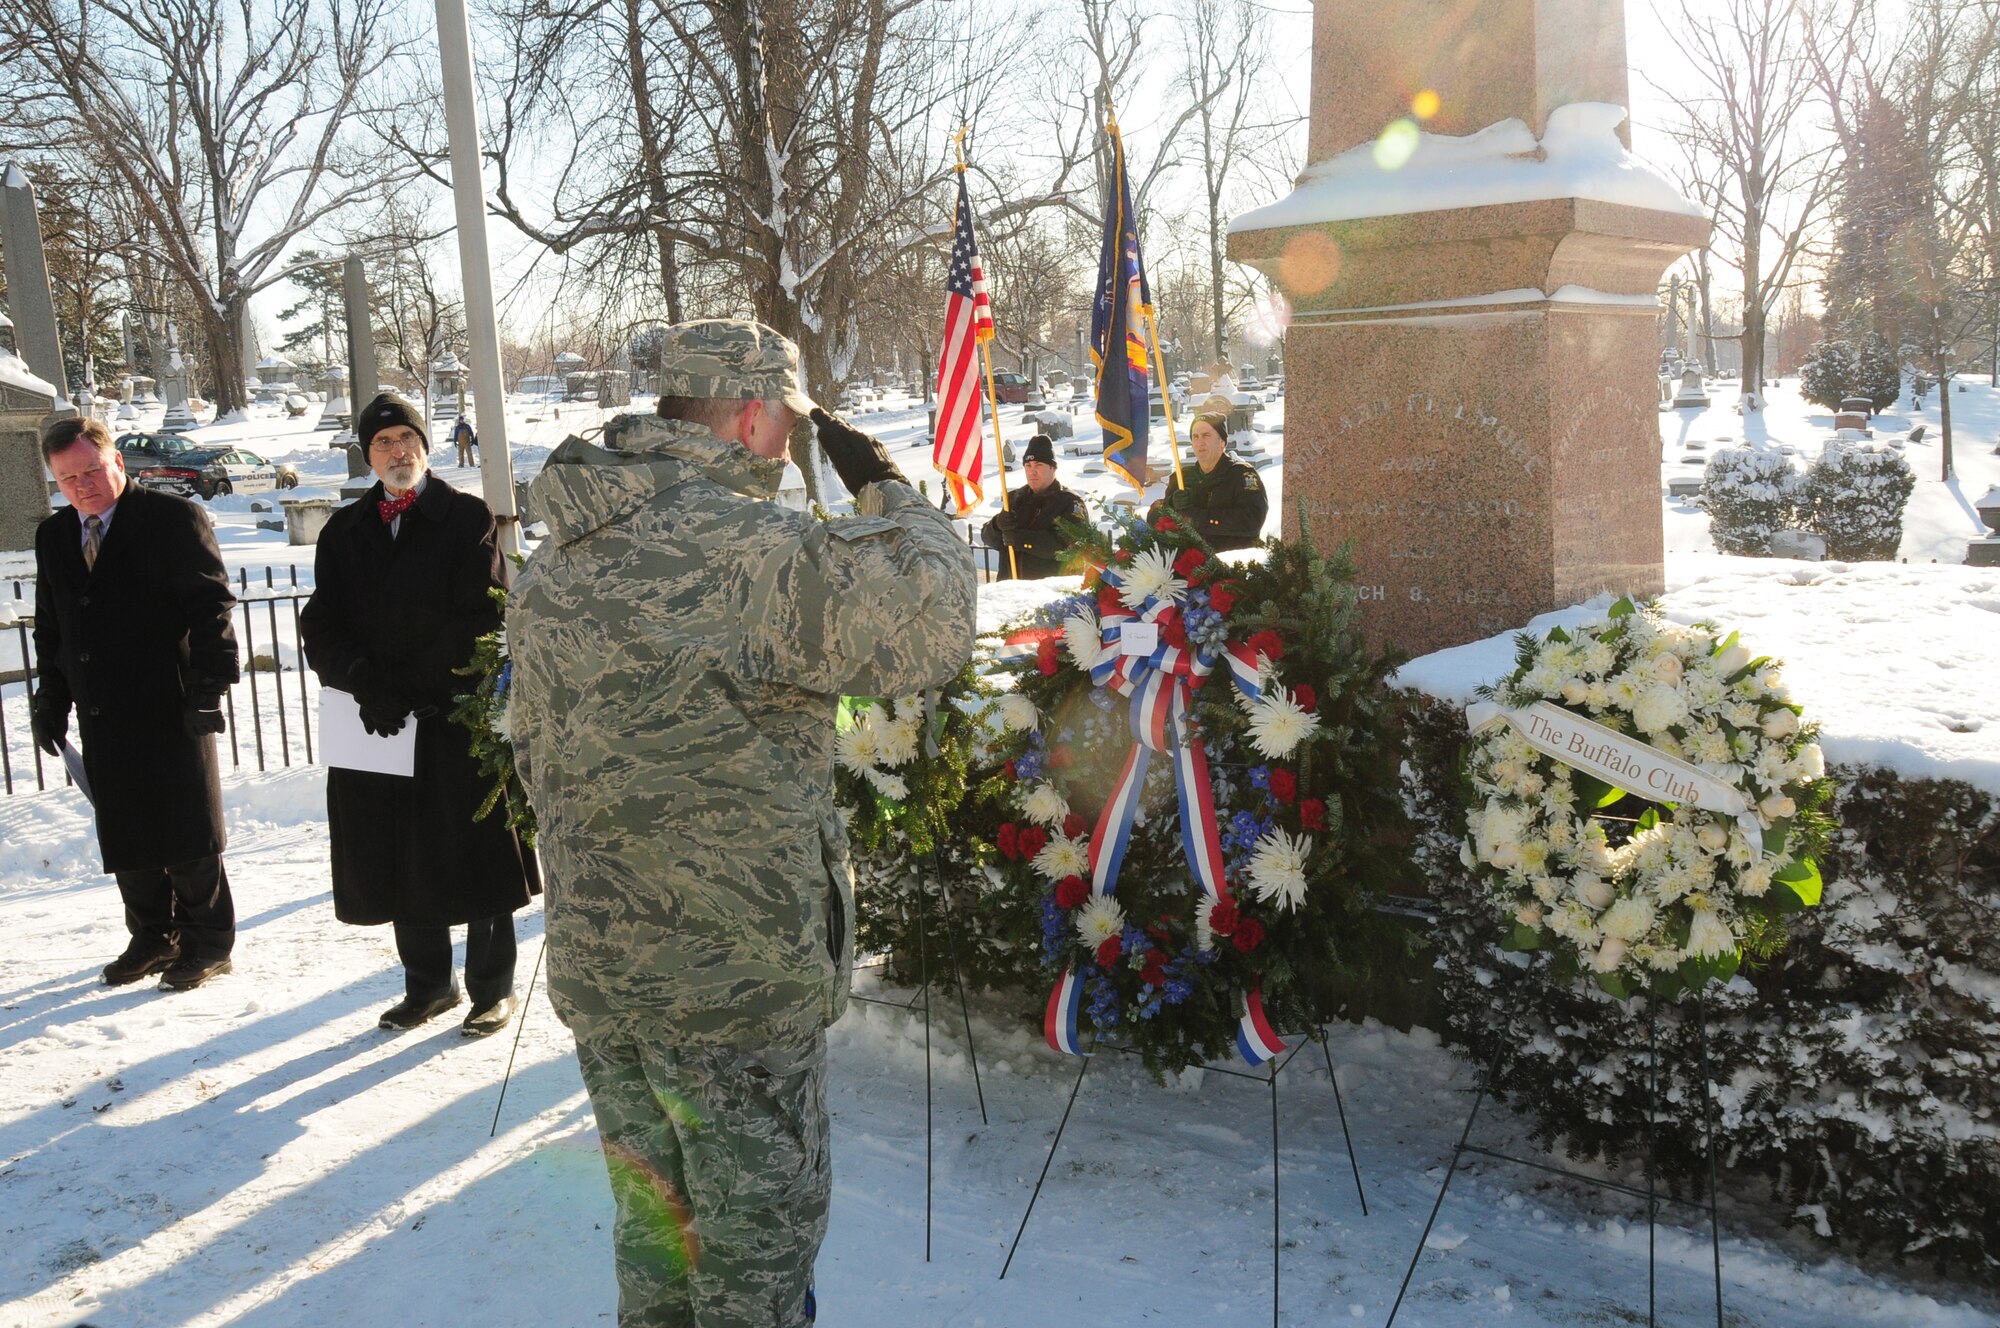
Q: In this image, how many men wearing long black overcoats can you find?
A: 2